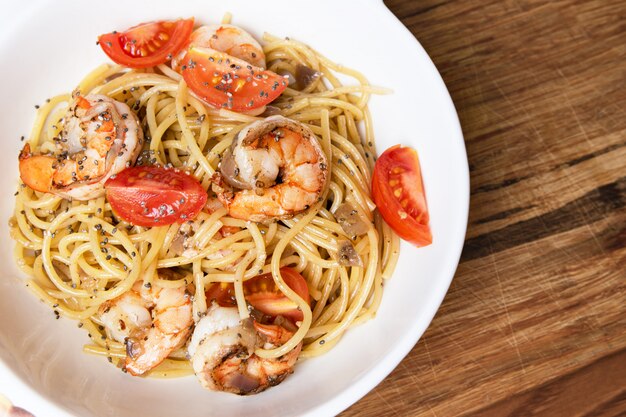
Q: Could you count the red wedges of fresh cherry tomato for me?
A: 5